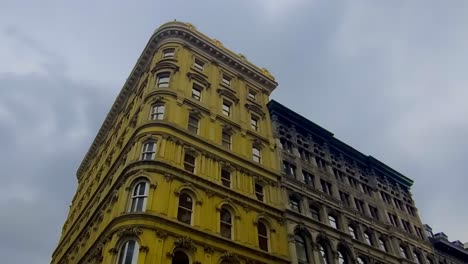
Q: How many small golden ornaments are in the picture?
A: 4